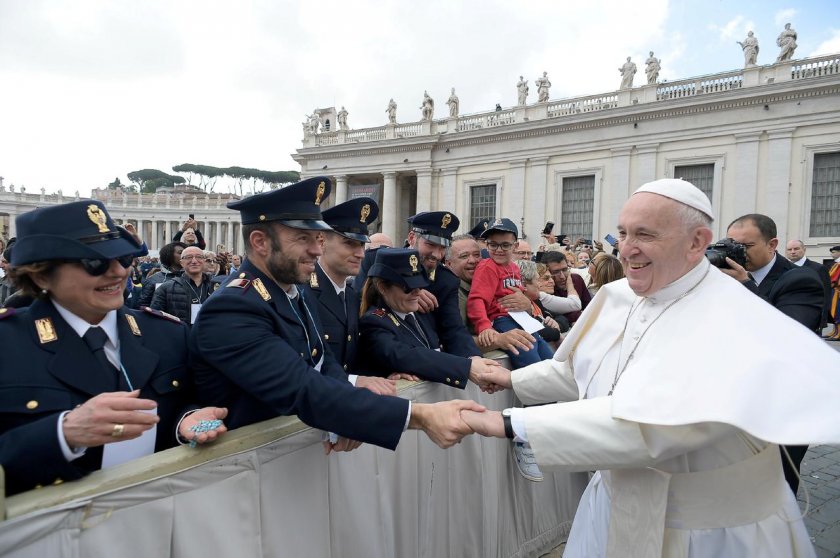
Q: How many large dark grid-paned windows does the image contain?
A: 4